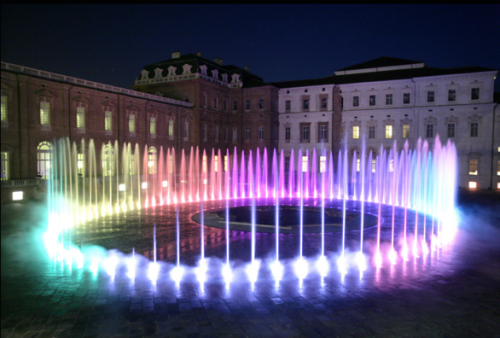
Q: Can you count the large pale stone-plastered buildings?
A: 1